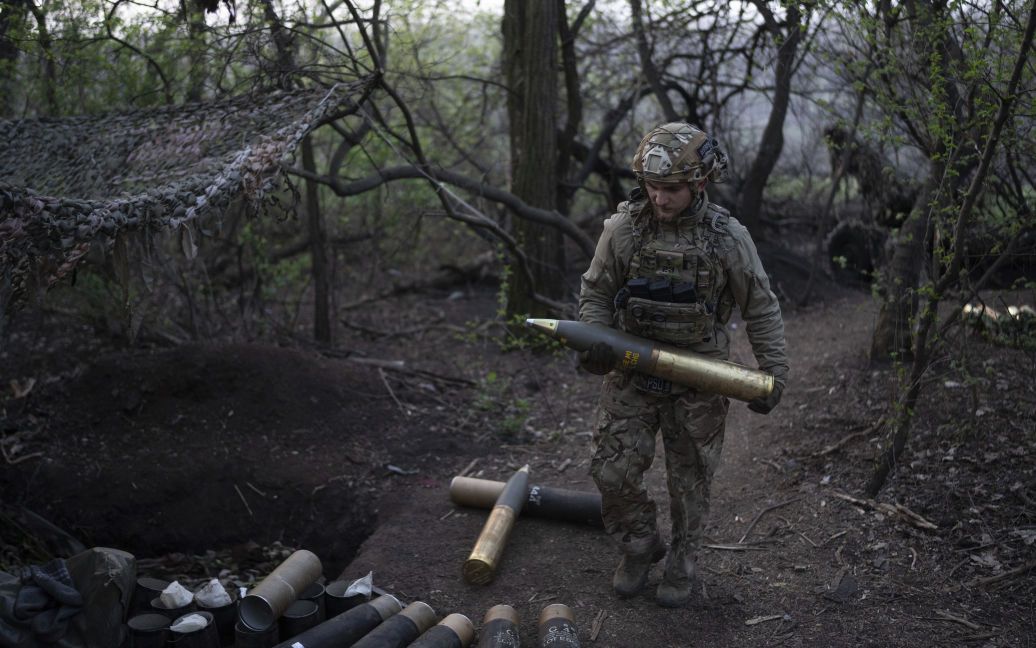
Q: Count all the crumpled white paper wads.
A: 4